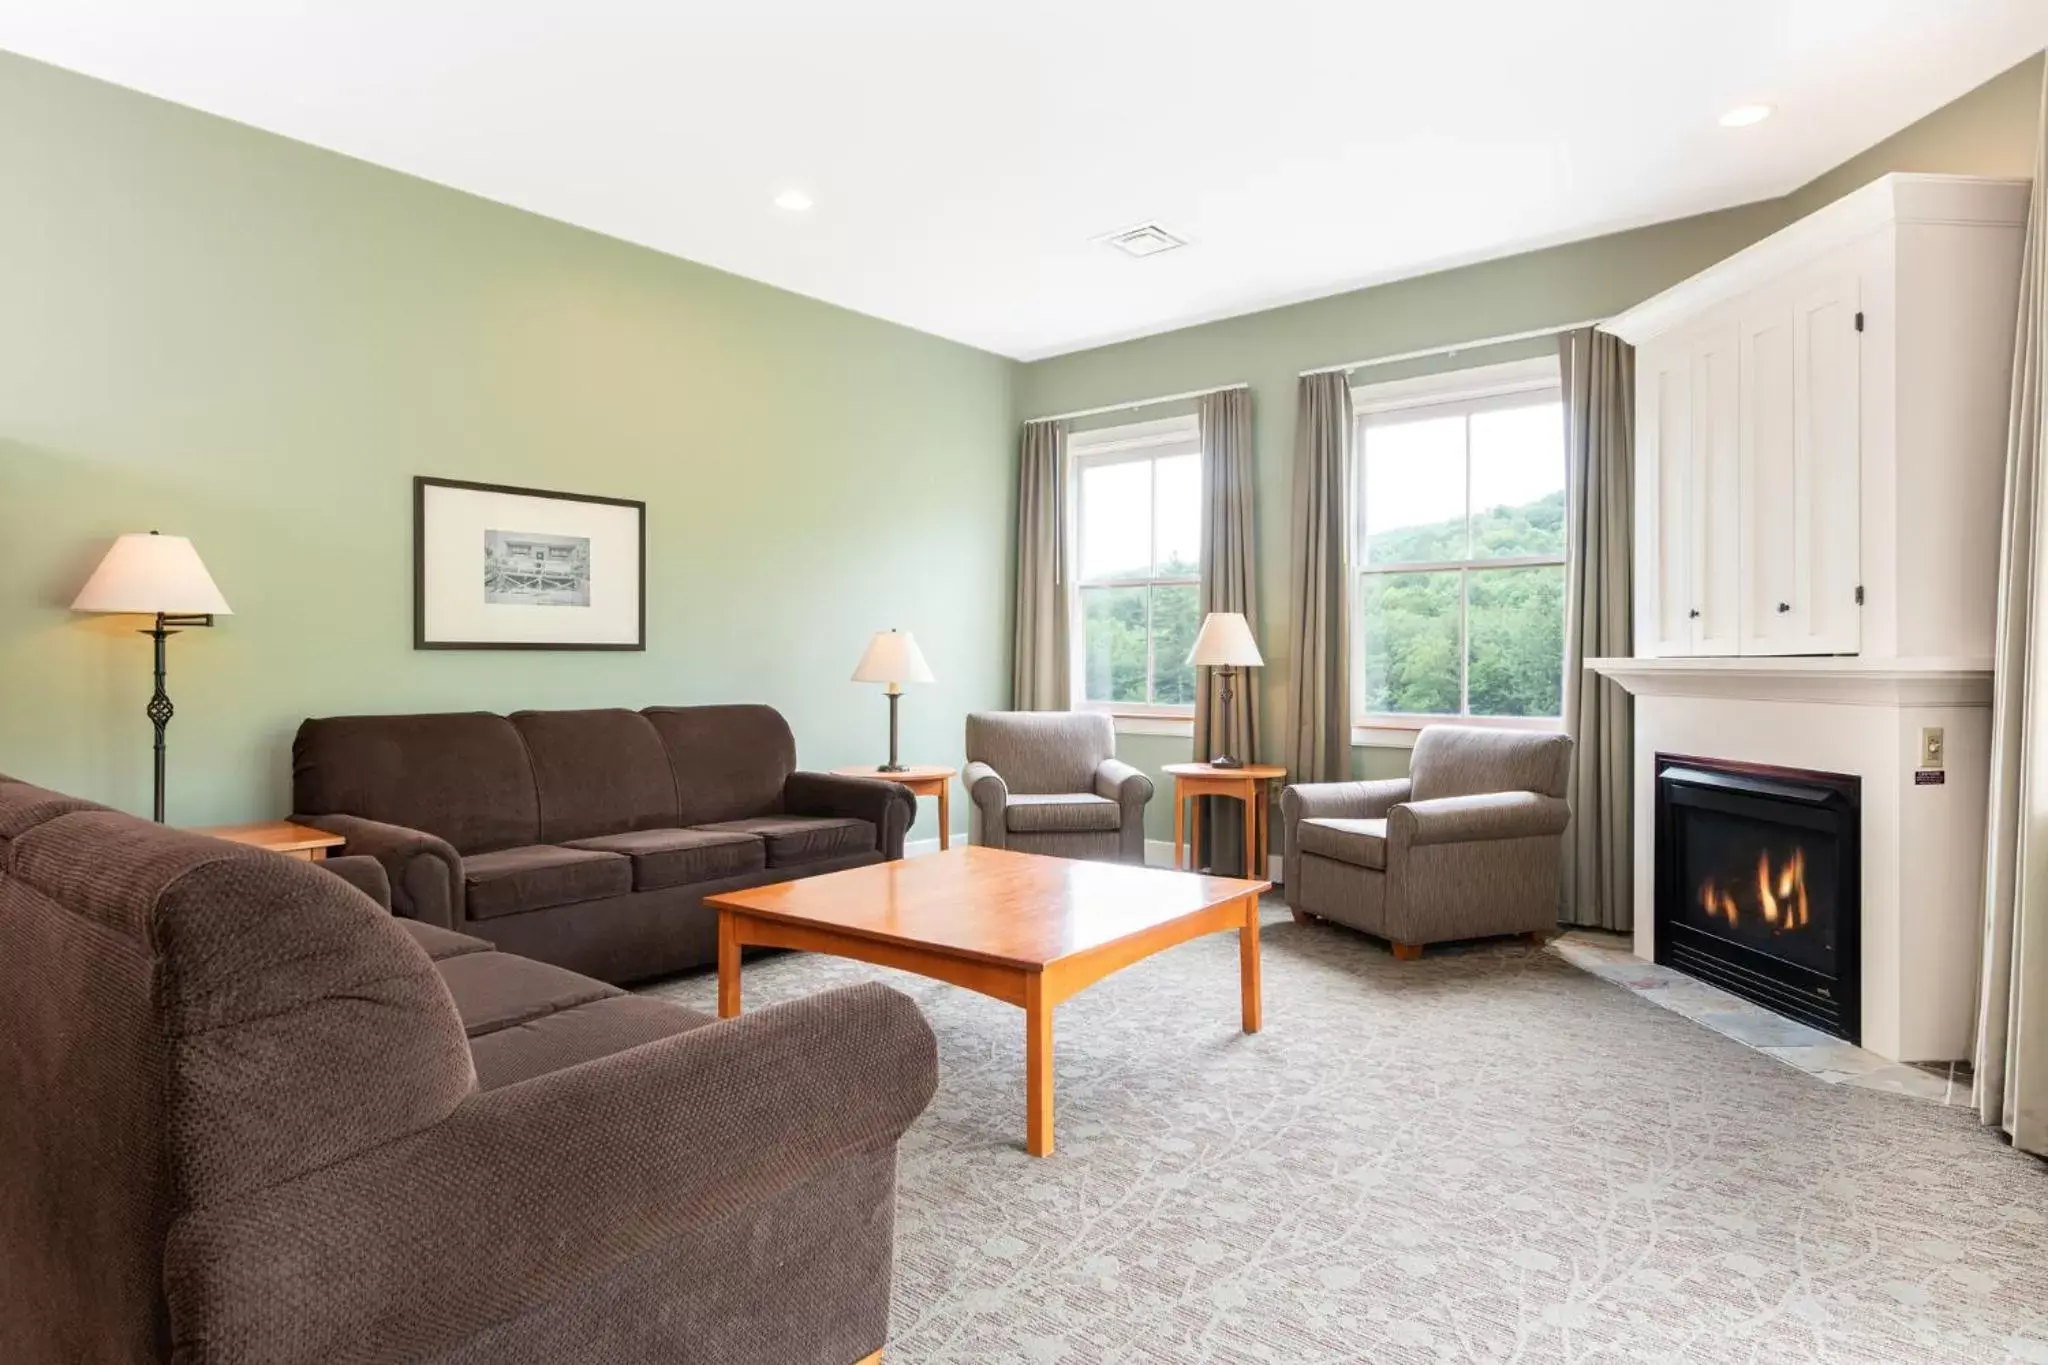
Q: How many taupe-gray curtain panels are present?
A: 5